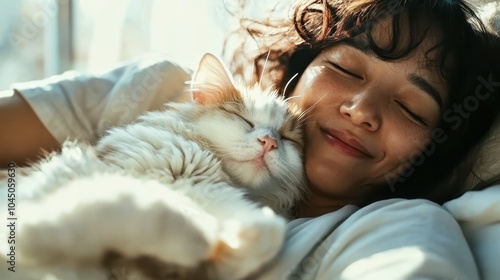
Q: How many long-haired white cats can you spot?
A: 1